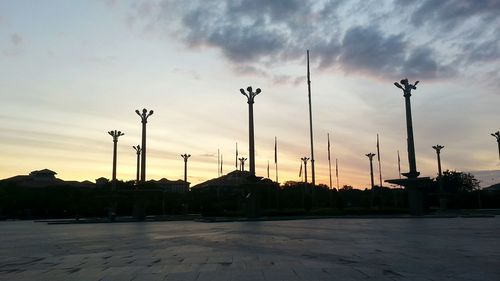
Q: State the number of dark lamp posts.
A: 11